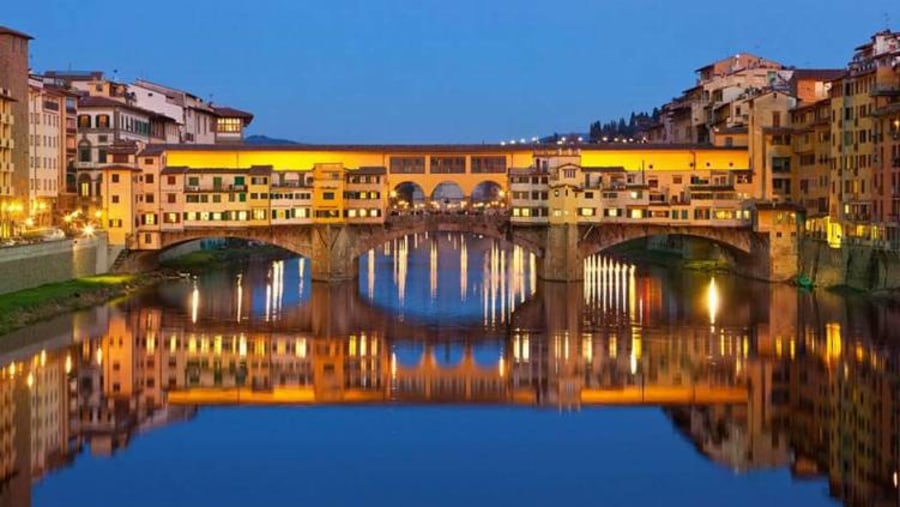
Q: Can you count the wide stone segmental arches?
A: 3